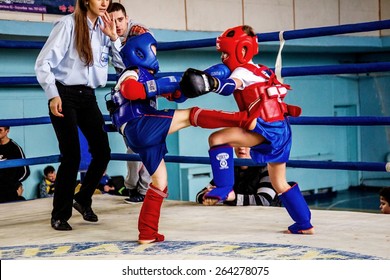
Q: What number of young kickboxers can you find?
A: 2